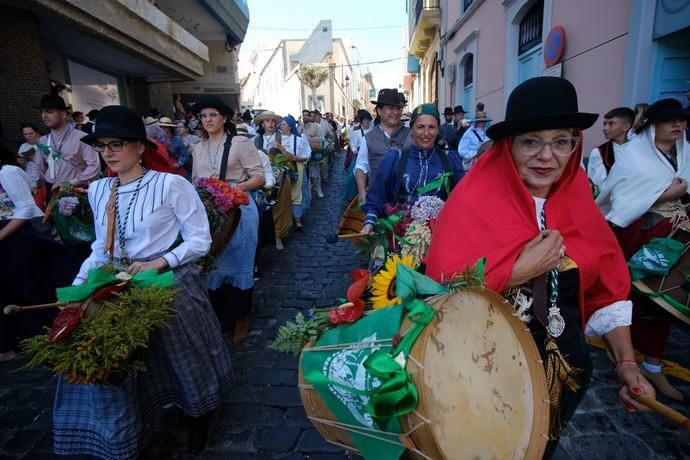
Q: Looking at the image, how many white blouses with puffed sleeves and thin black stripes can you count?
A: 1